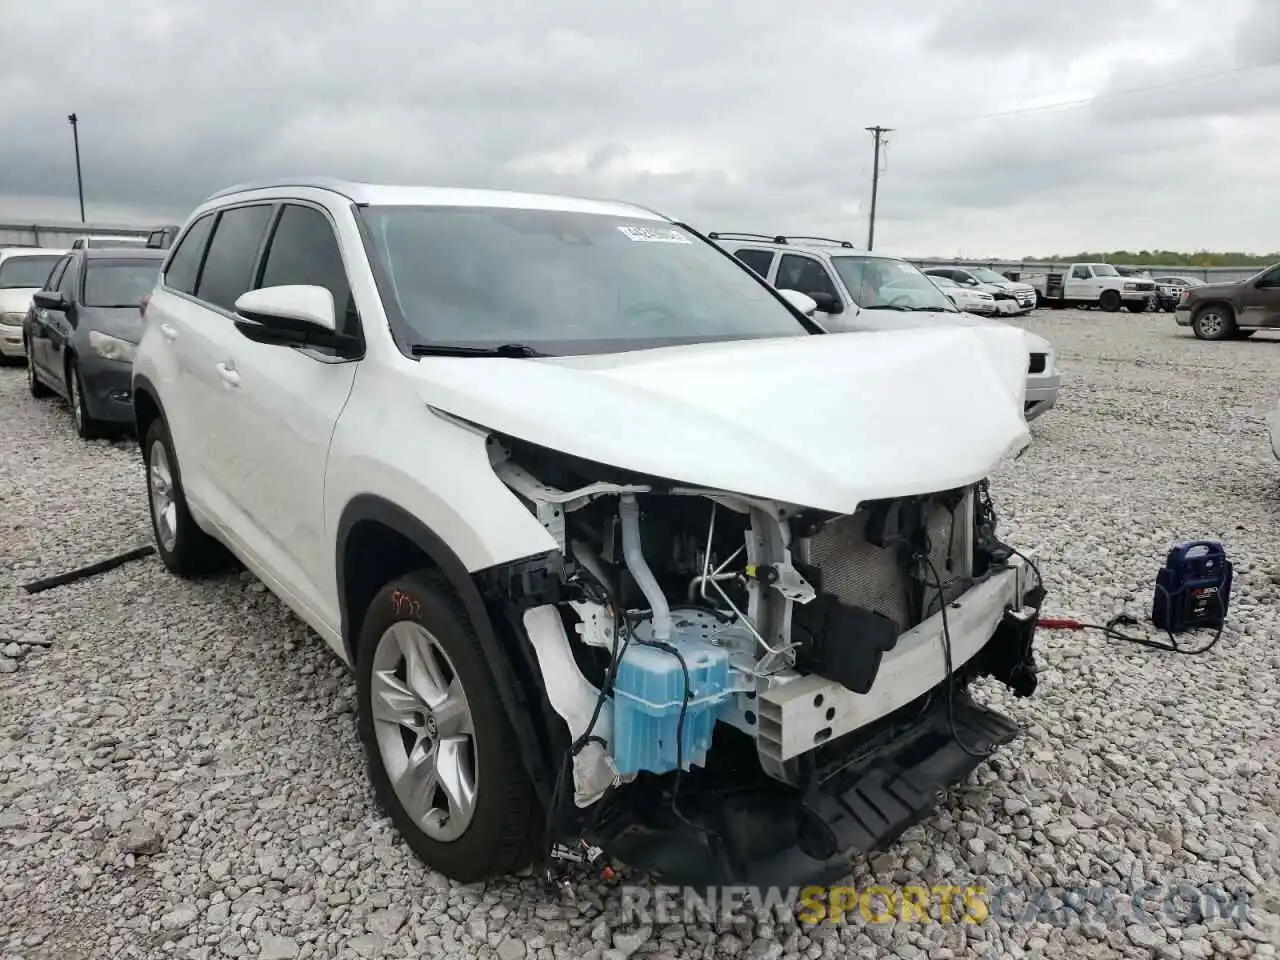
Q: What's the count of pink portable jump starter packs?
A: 0